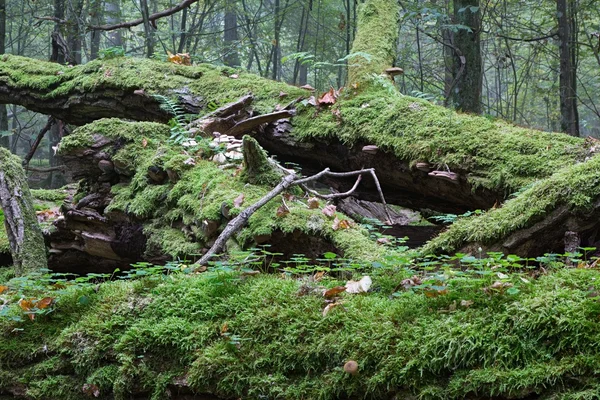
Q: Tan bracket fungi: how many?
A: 4